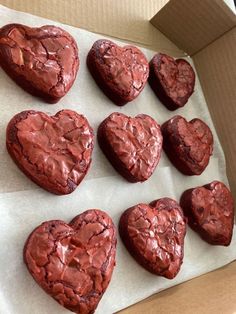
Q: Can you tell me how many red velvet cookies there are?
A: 9